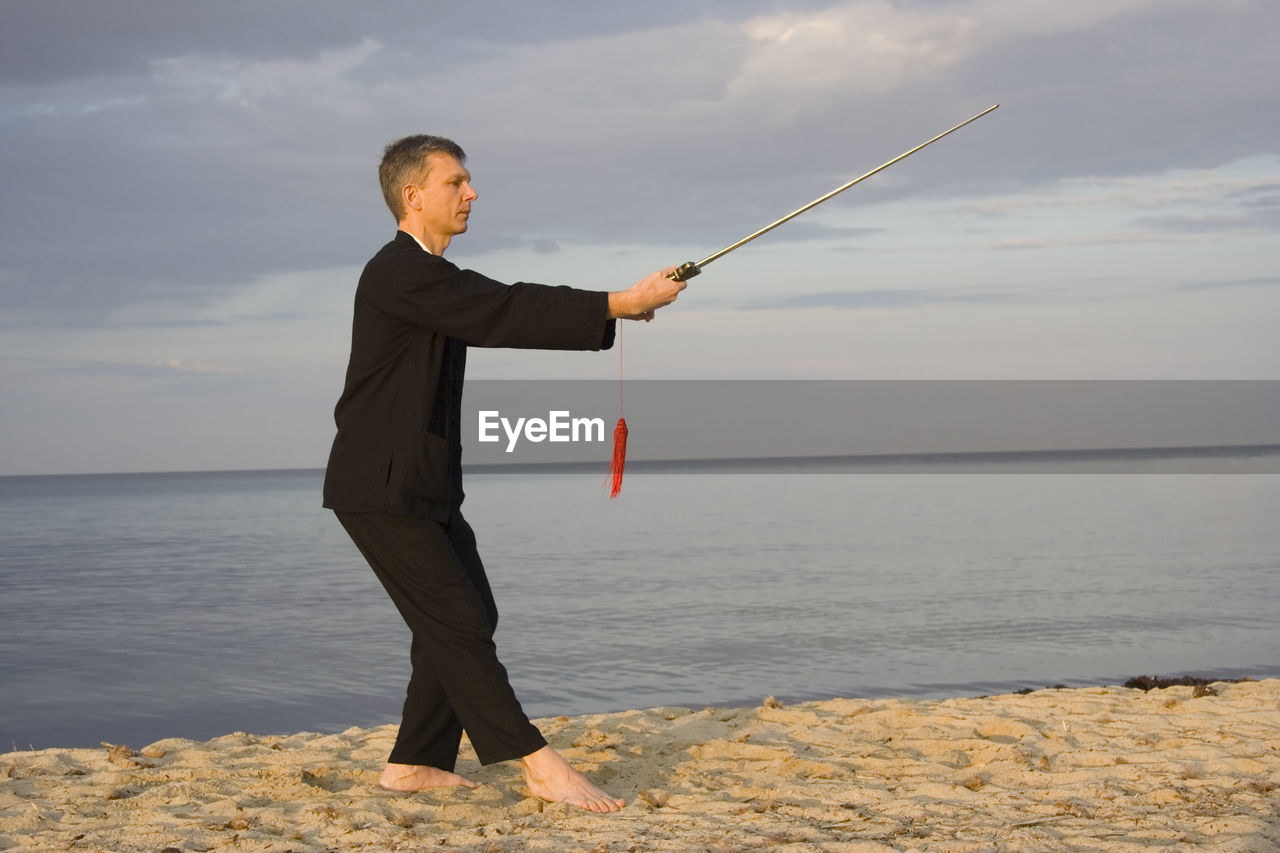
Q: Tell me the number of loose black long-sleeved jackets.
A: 1